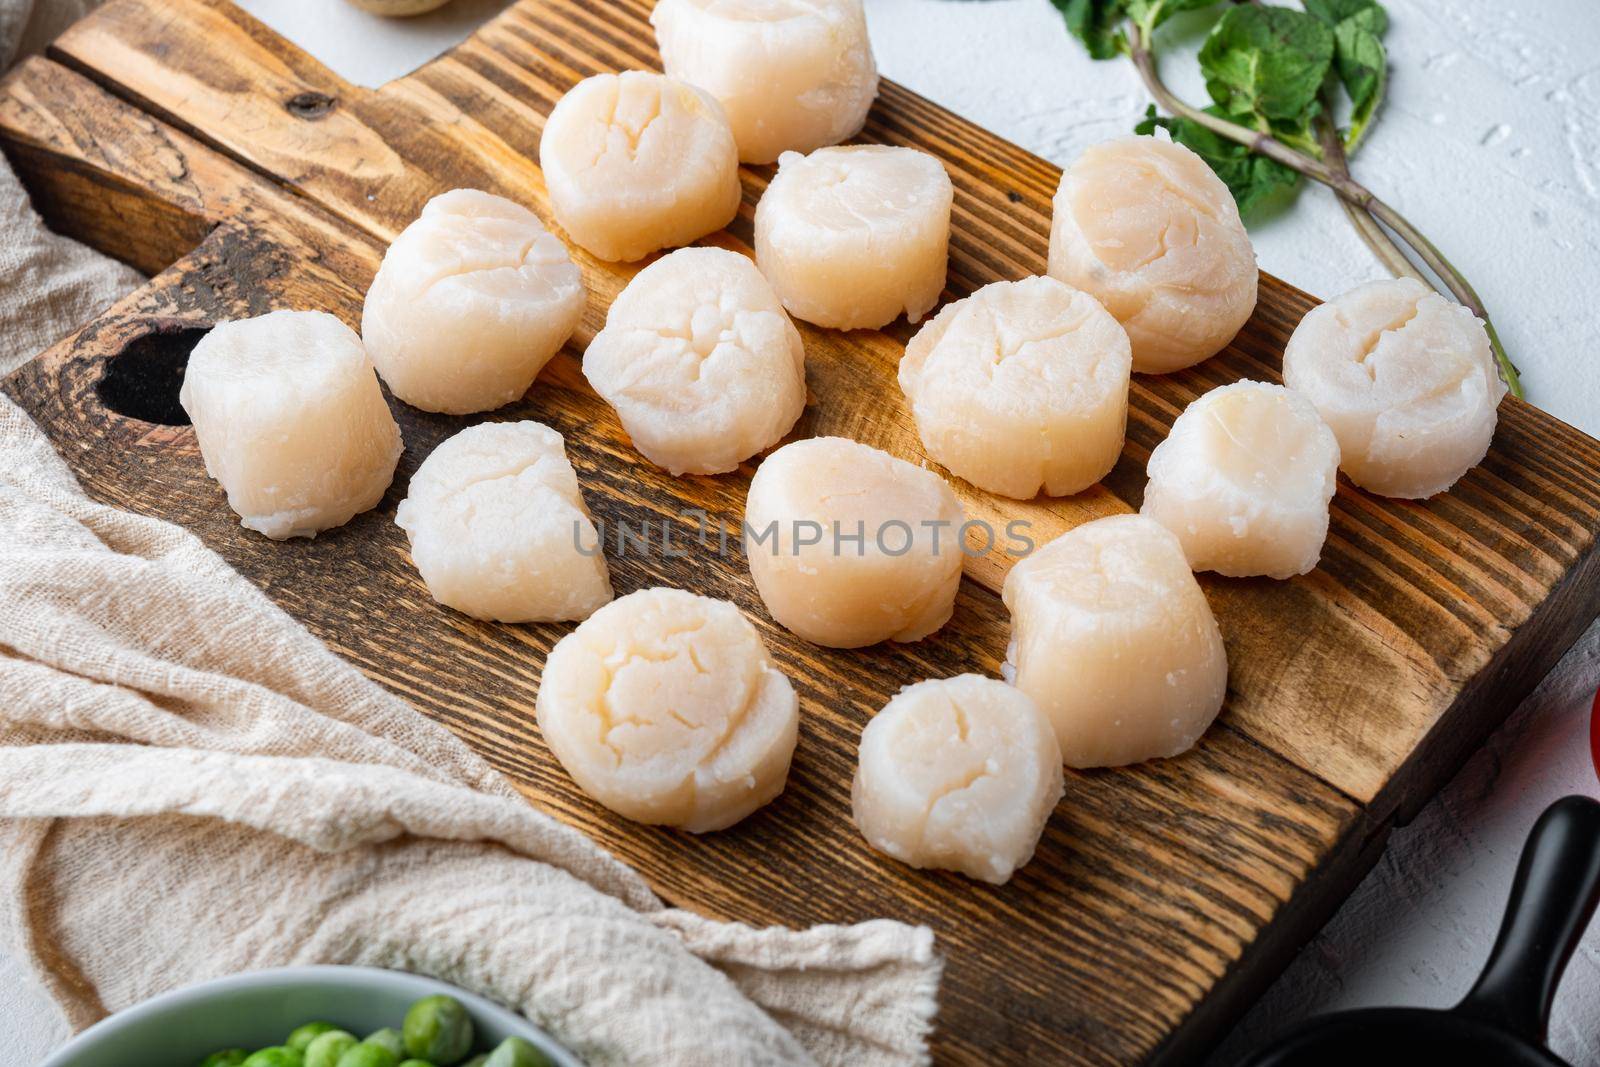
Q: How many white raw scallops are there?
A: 15